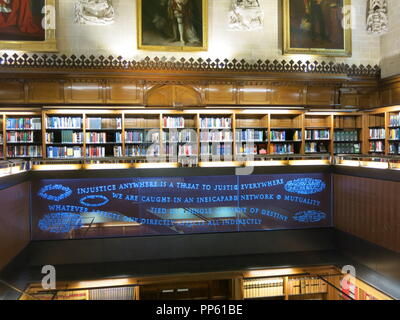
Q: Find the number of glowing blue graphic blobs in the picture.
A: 5